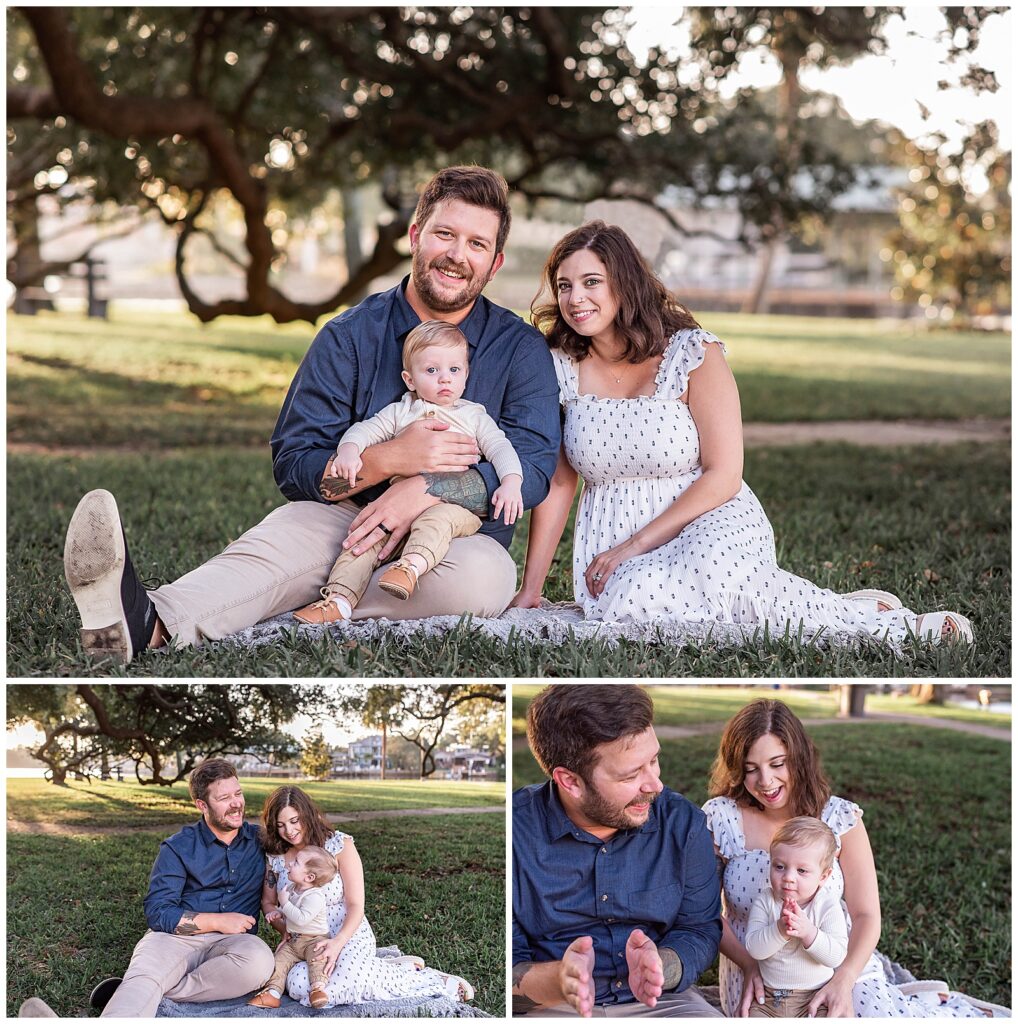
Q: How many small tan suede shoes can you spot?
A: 4